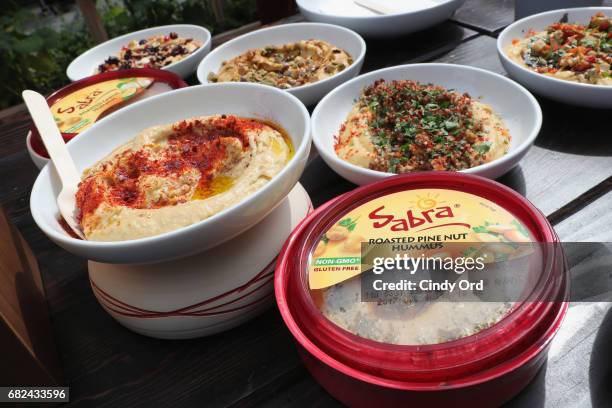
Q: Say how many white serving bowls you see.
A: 6